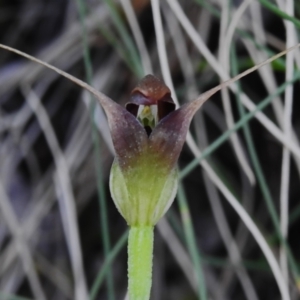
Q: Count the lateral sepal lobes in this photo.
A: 2